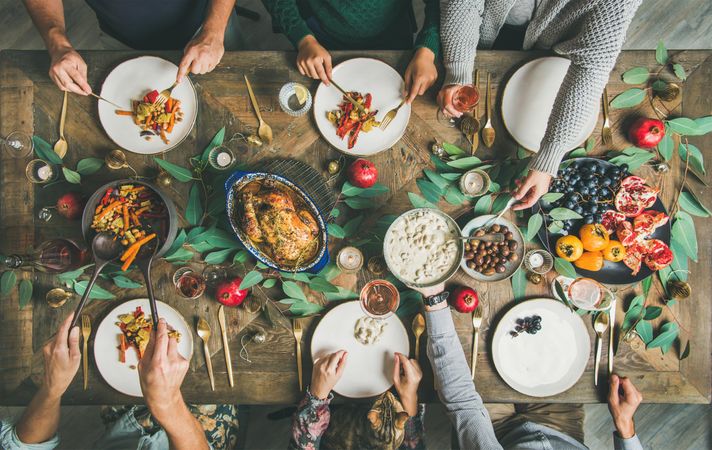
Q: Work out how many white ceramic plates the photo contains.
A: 6